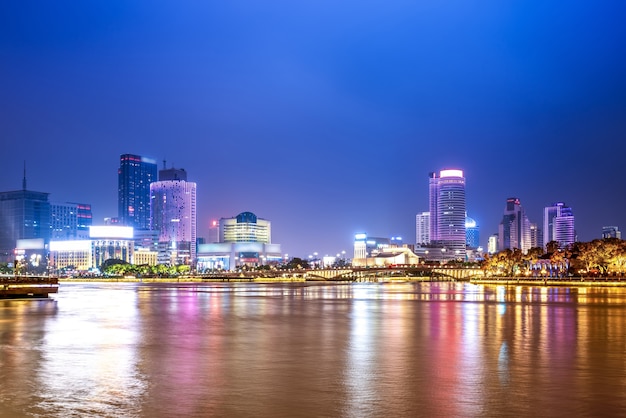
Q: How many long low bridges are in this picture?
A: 1